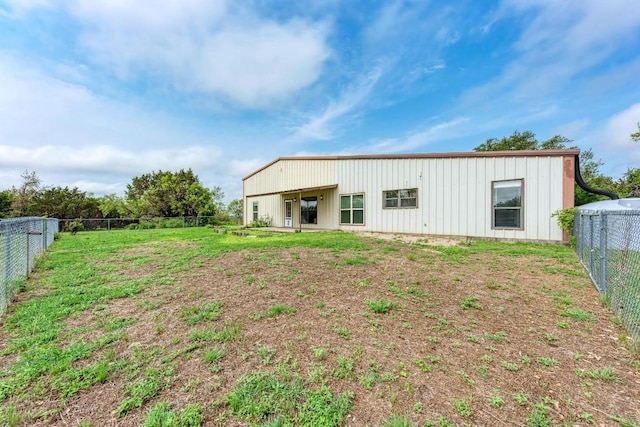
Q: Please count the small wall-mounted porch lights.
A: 2